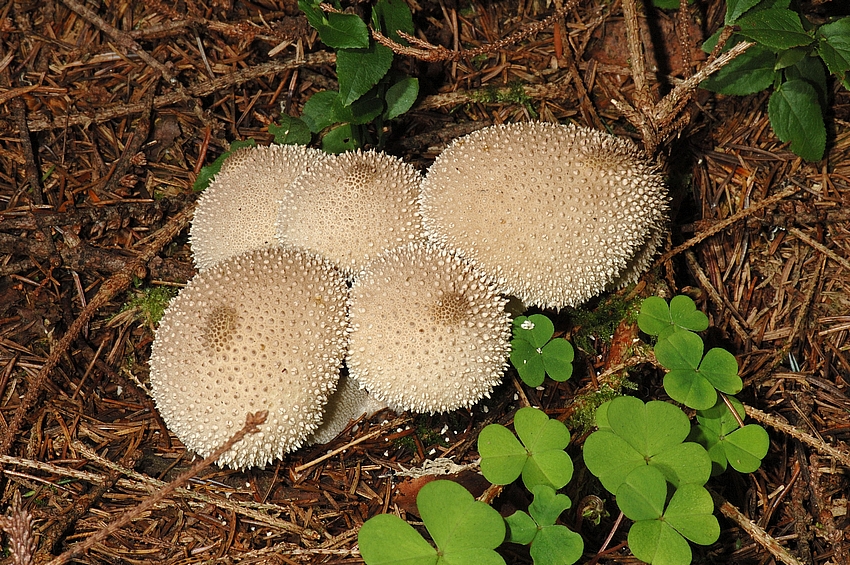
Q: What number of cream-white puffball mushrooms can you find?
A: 5